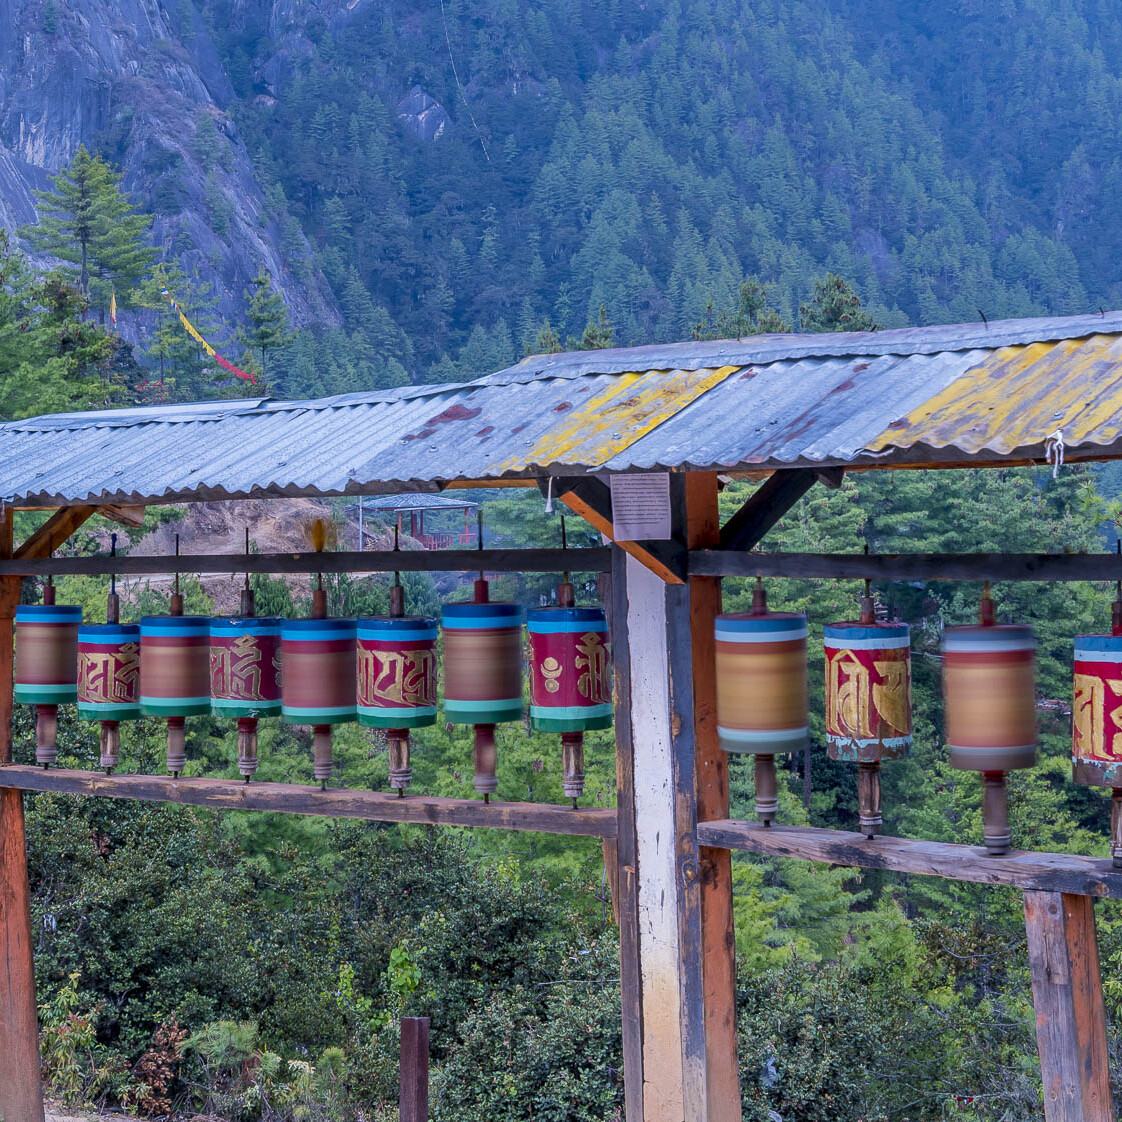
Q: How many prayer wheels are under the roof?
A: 12